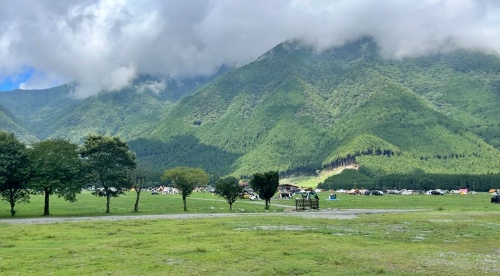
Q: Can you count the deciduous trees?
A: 7